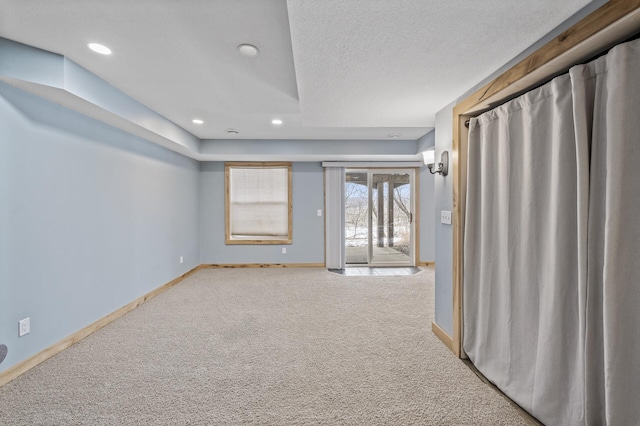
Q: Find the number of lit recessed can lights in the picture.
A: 3